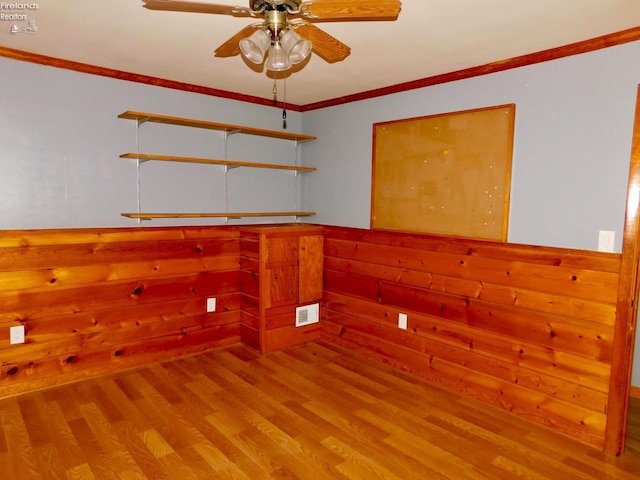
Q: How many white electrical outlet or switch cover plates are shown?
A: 4